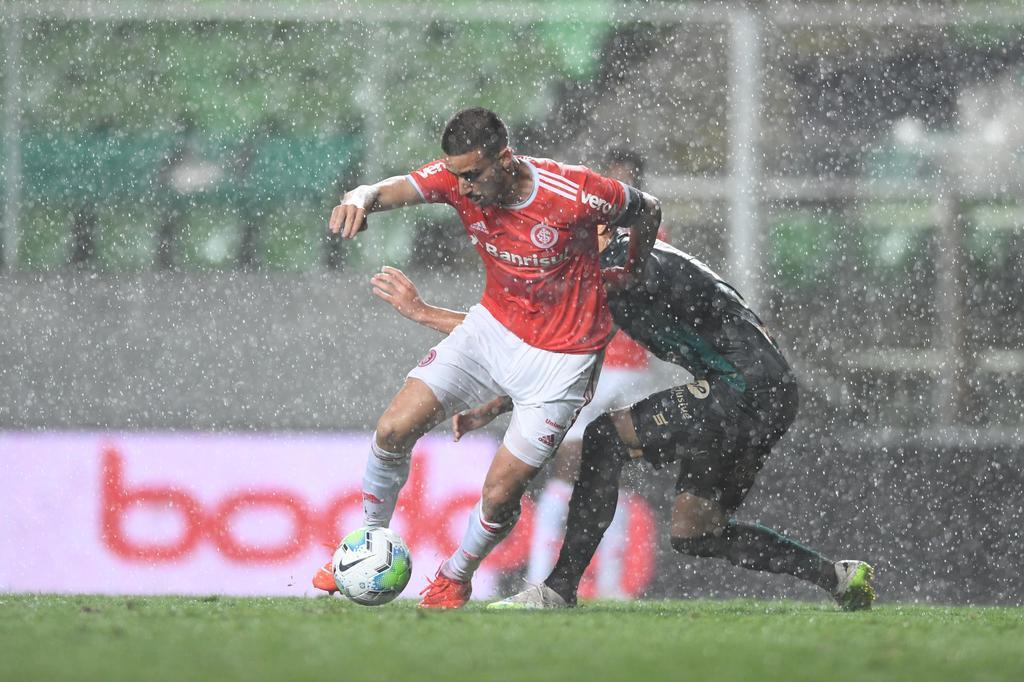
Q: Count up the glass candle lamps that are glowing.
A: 0